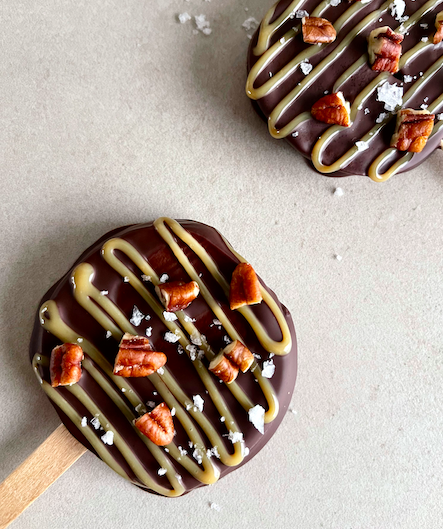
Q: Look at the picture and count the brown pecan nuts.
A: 11